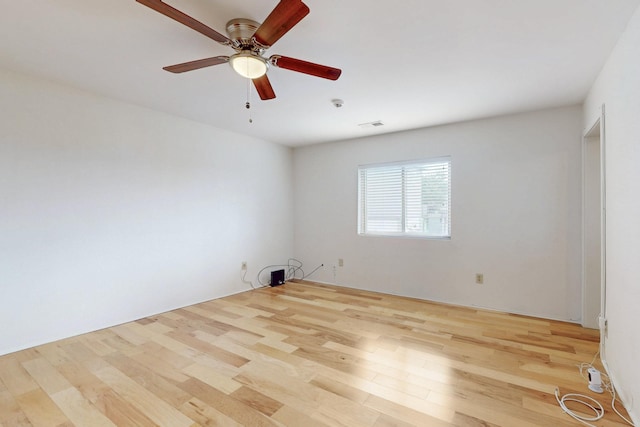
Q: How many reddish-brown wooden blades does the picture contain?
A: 5